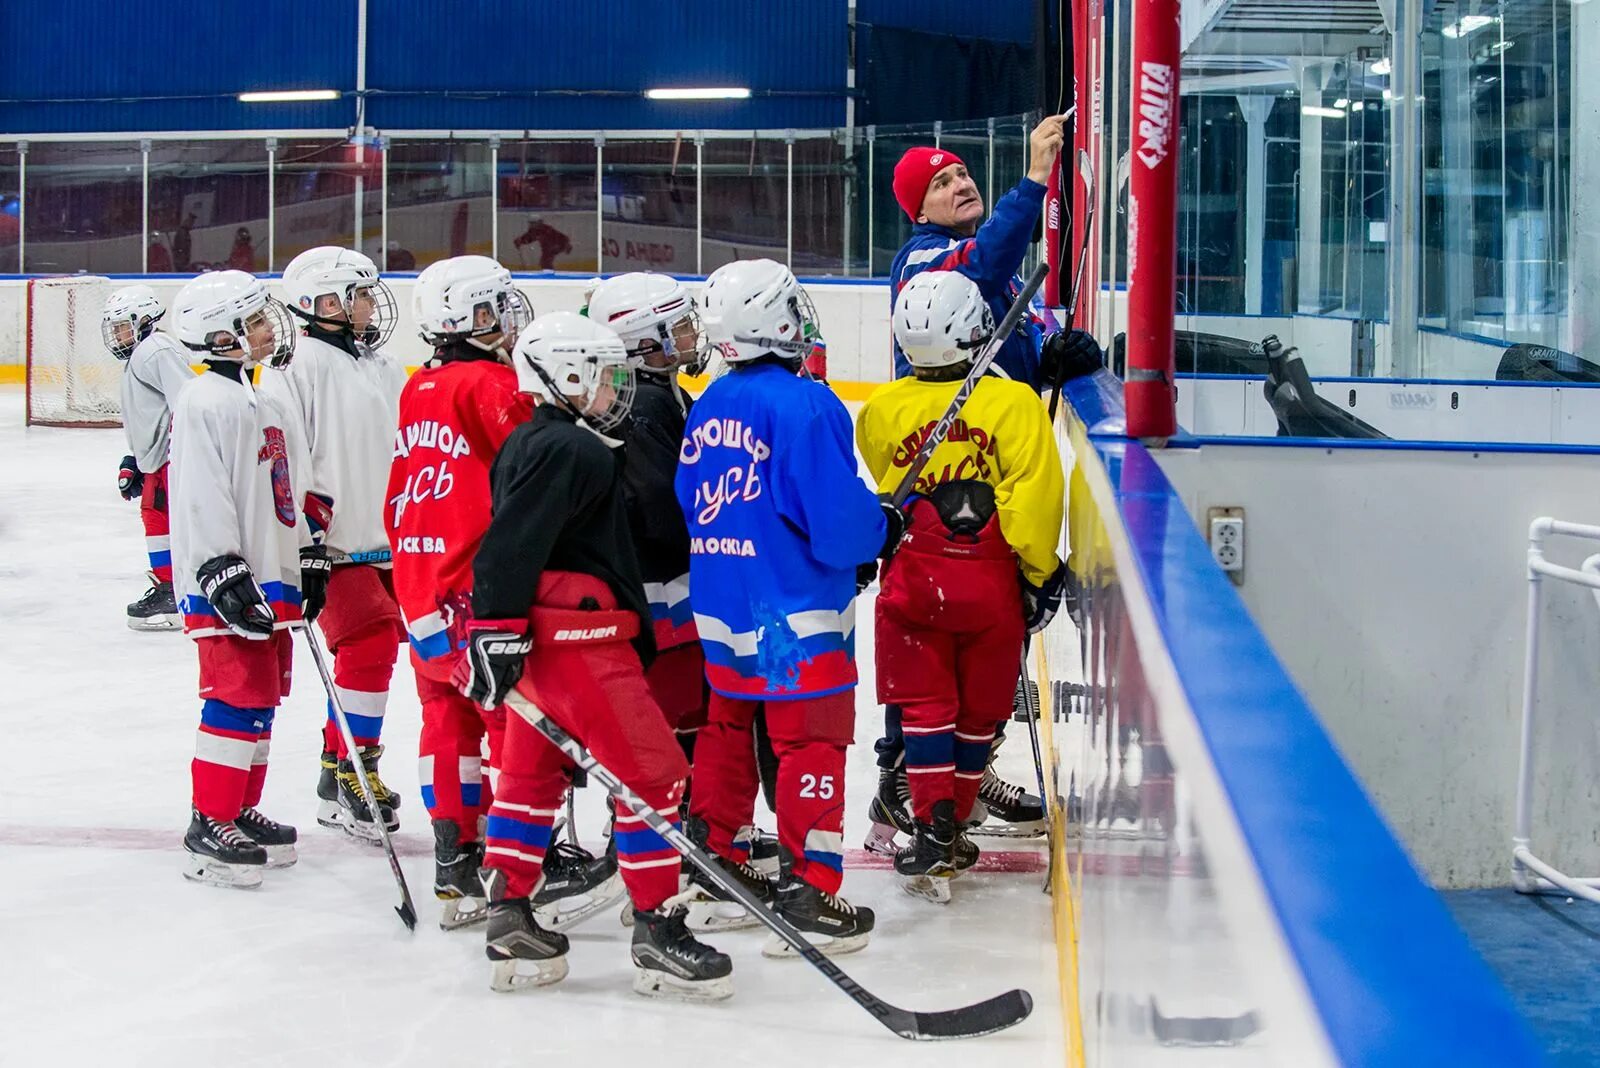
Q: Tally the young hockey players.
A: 8